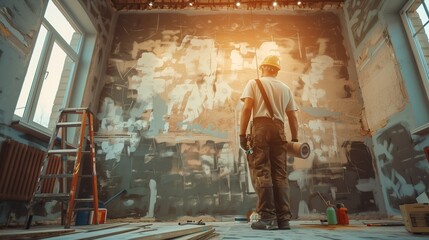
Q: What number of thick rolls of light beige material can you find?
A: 1